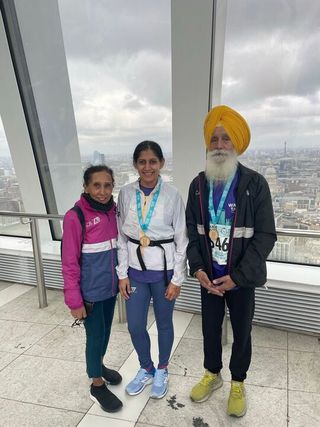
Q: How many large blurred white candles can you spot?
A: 0